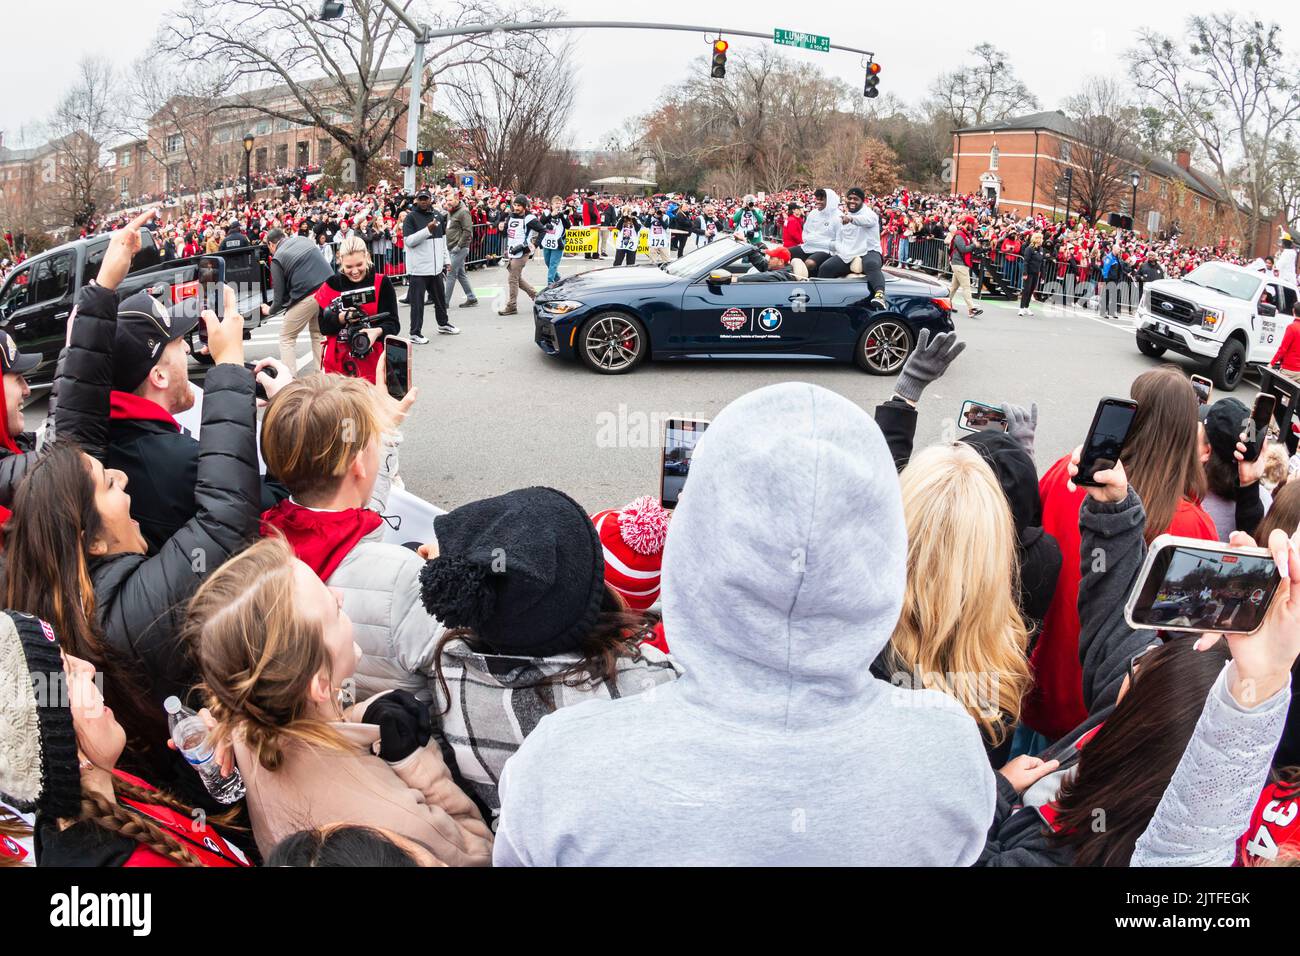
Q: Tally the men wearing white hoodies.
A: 2